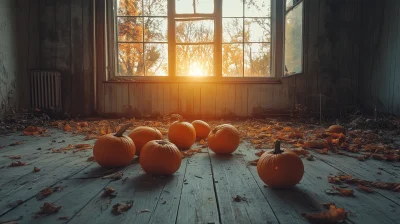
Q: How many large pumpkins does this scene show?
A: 7